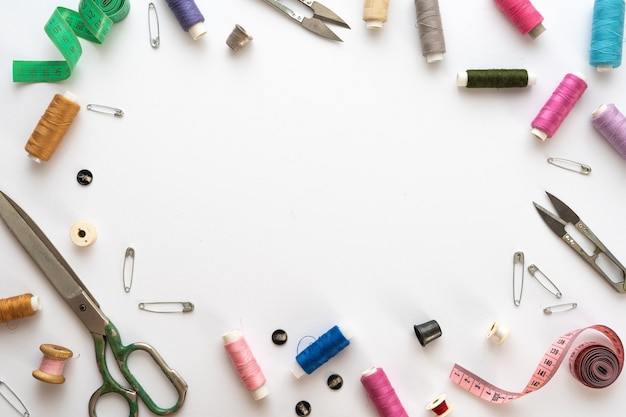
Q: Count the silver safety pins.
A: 9